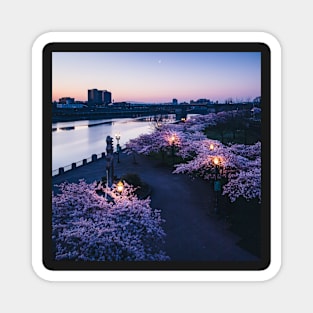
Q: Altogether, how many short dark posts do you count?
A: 5